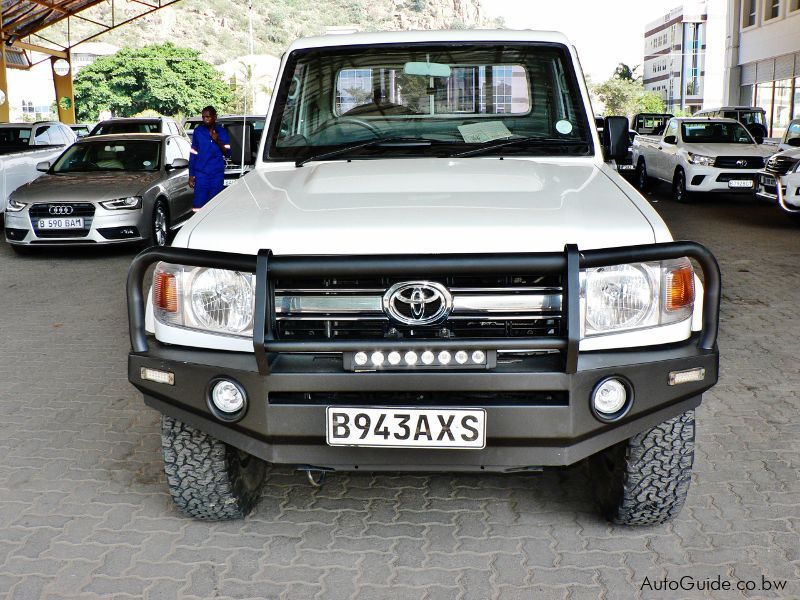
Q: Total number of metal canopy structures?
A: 1